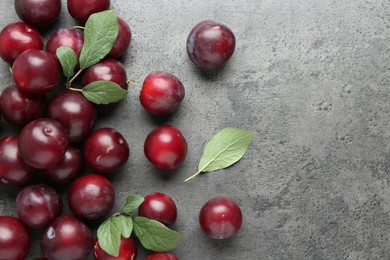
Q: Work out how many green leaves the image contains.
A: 8